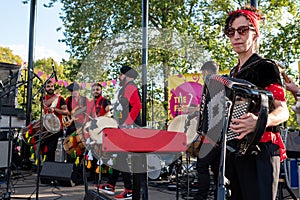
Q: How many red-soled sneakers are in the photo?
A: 2